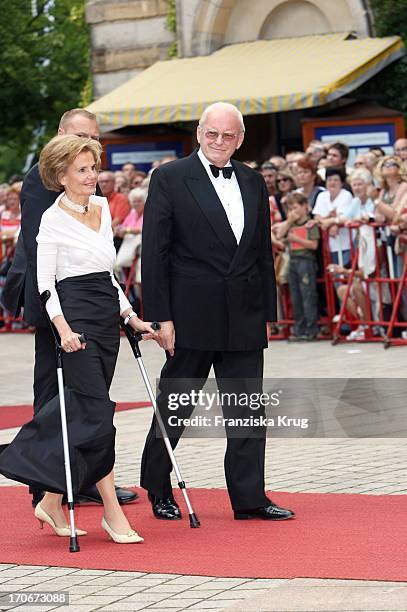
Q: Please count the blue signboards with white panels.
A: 2